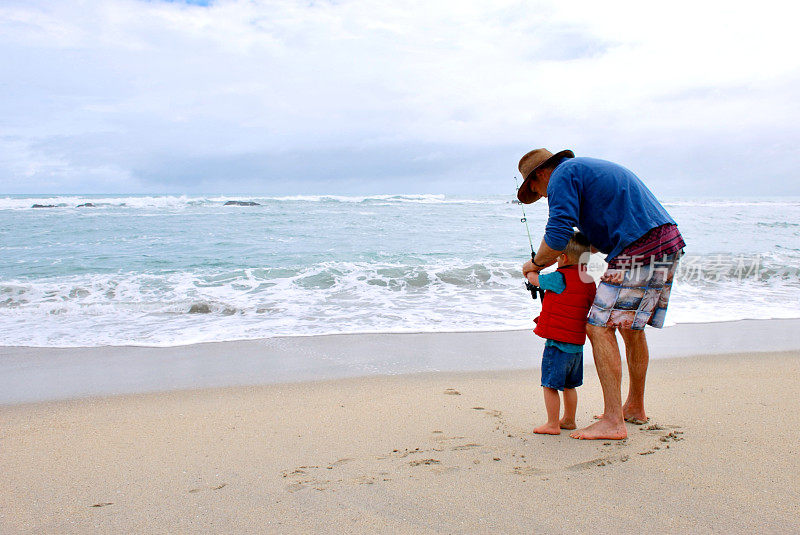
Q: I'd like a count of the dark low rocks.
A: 3